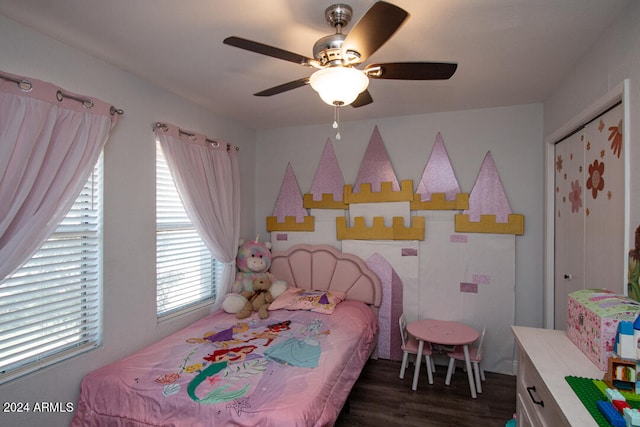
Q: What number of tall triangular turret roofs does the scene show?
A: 5